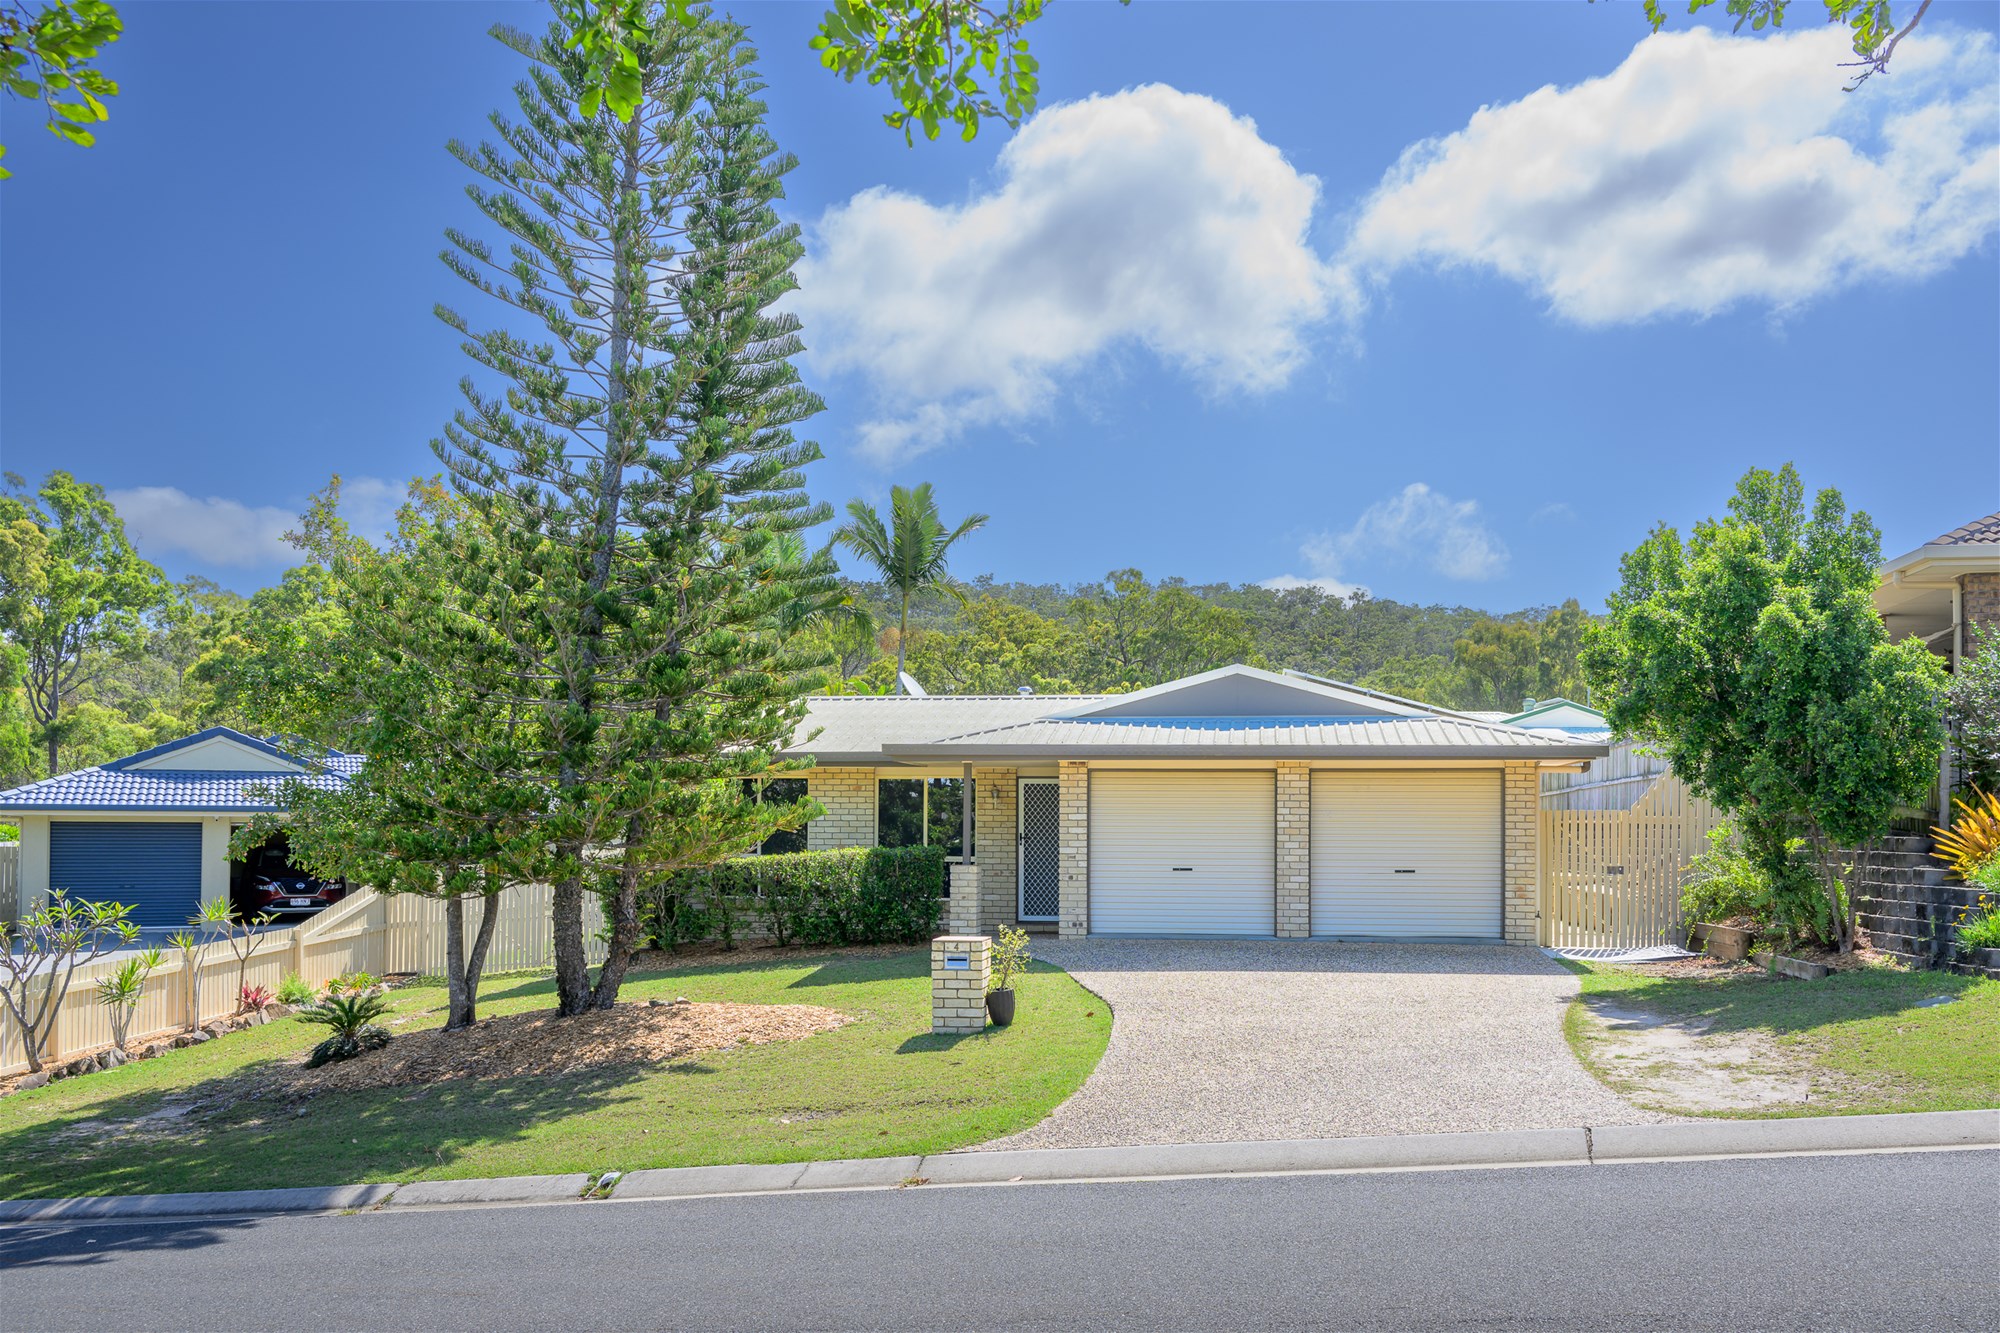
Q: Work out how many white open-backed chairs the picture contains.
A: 0